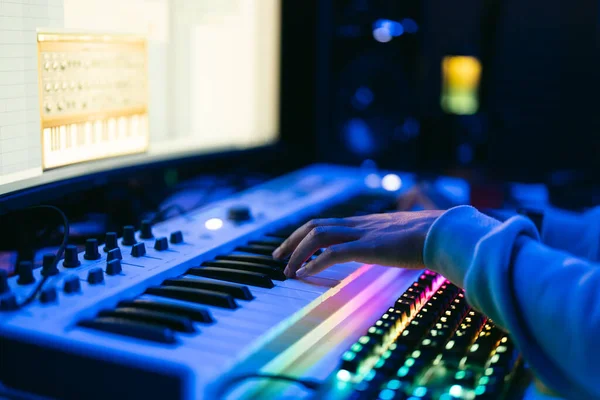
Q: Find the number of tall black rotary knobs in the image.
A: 8